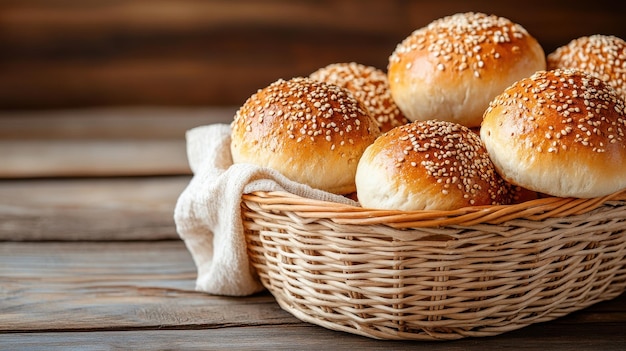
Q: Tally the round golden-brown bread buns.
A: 6